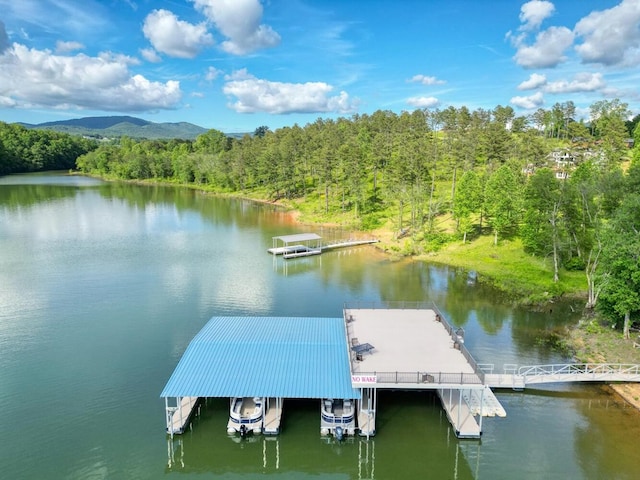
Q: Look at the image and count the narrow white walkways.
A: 2